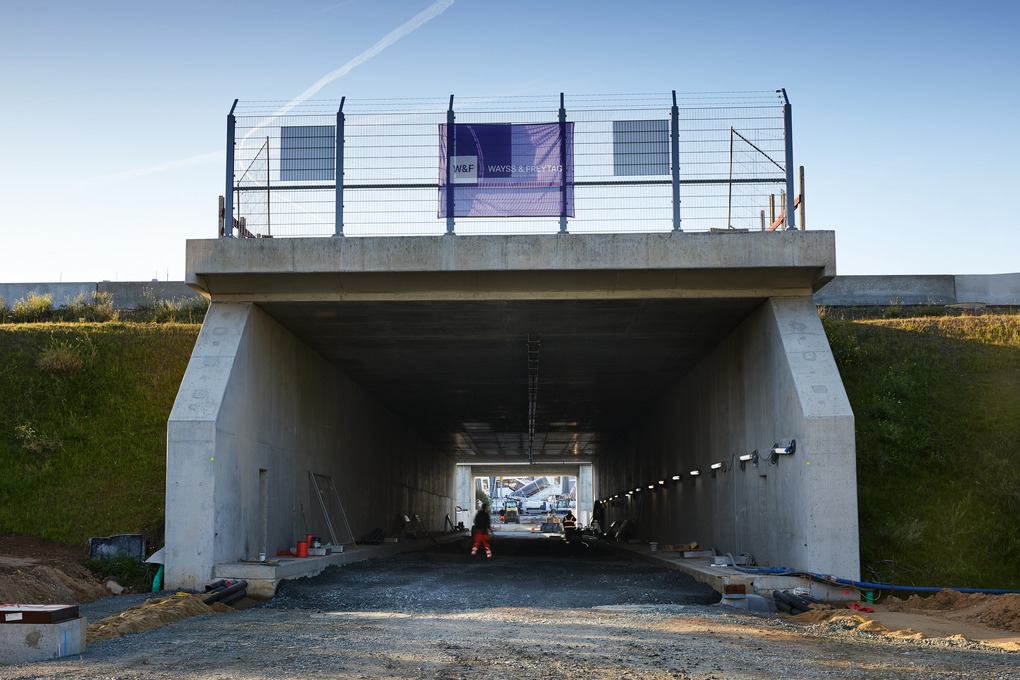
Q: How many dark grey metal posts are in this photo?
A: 6